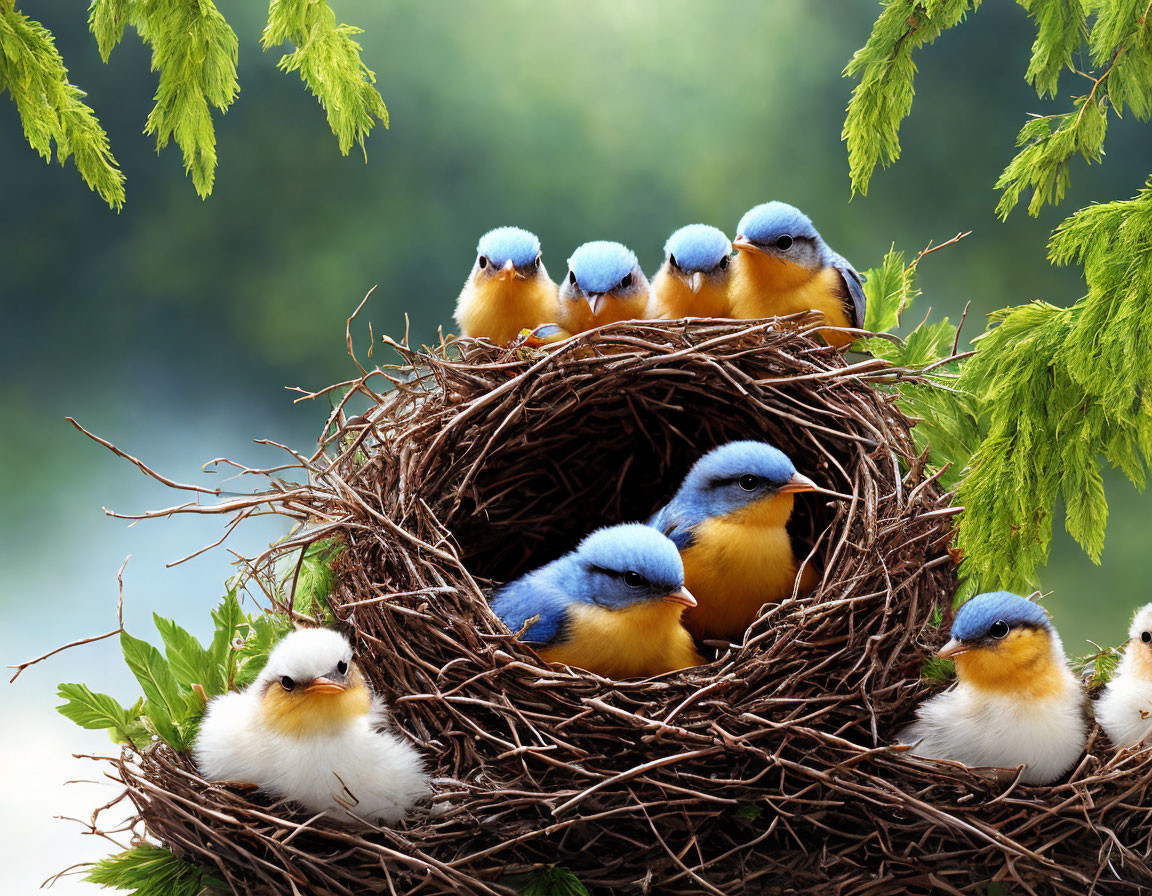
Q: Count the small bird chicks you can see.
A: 9